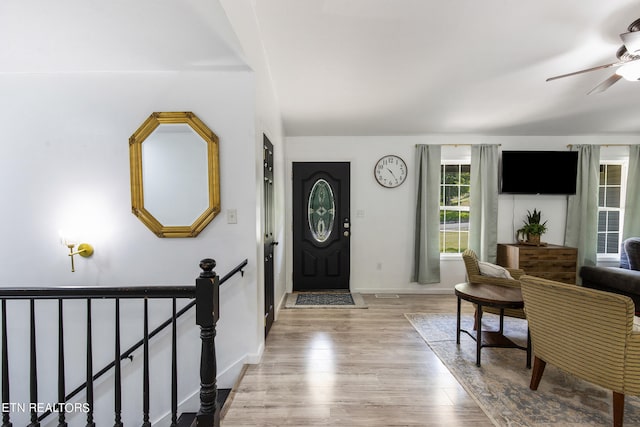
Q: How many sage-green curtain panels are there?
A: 4